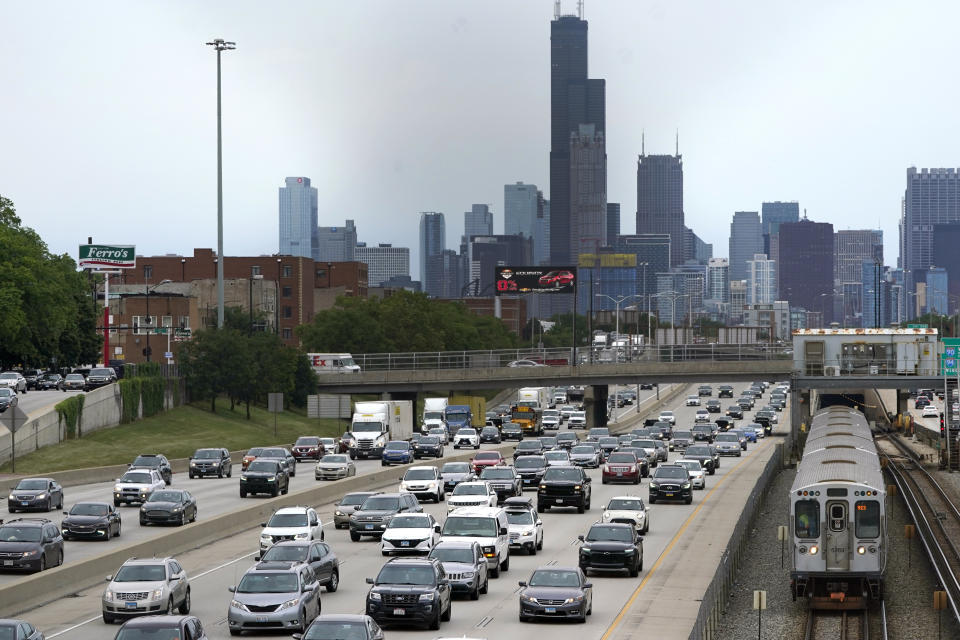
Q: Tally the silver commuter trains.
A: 1